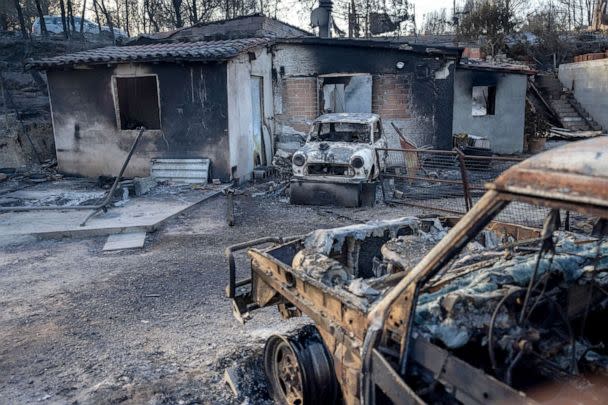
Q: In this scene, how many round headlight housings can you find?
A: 2